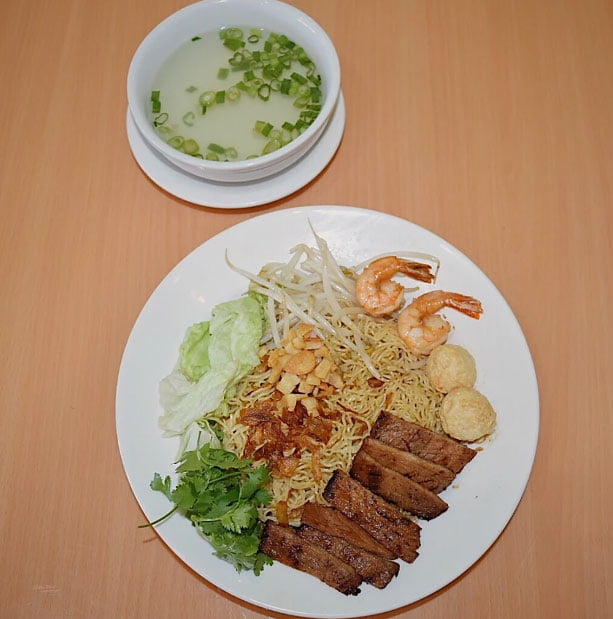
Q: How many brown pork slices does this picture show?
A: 7